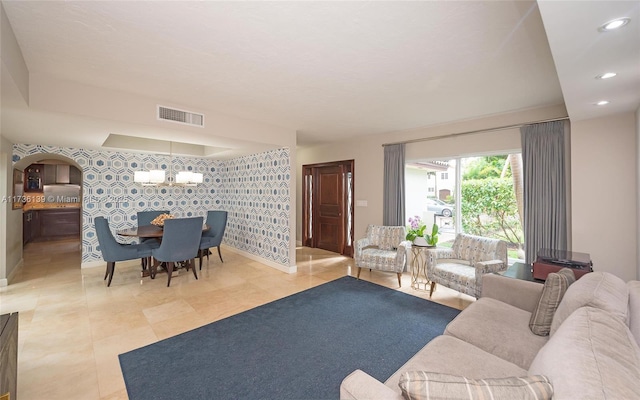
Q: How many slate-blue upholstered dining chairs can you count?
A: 4